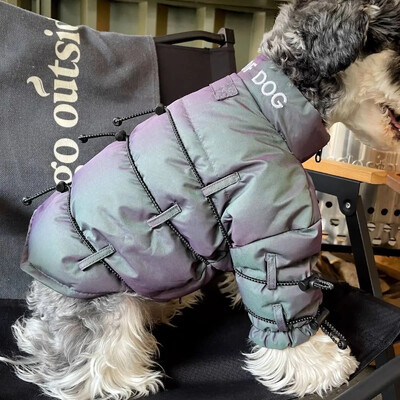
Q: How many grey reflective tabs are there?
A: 5